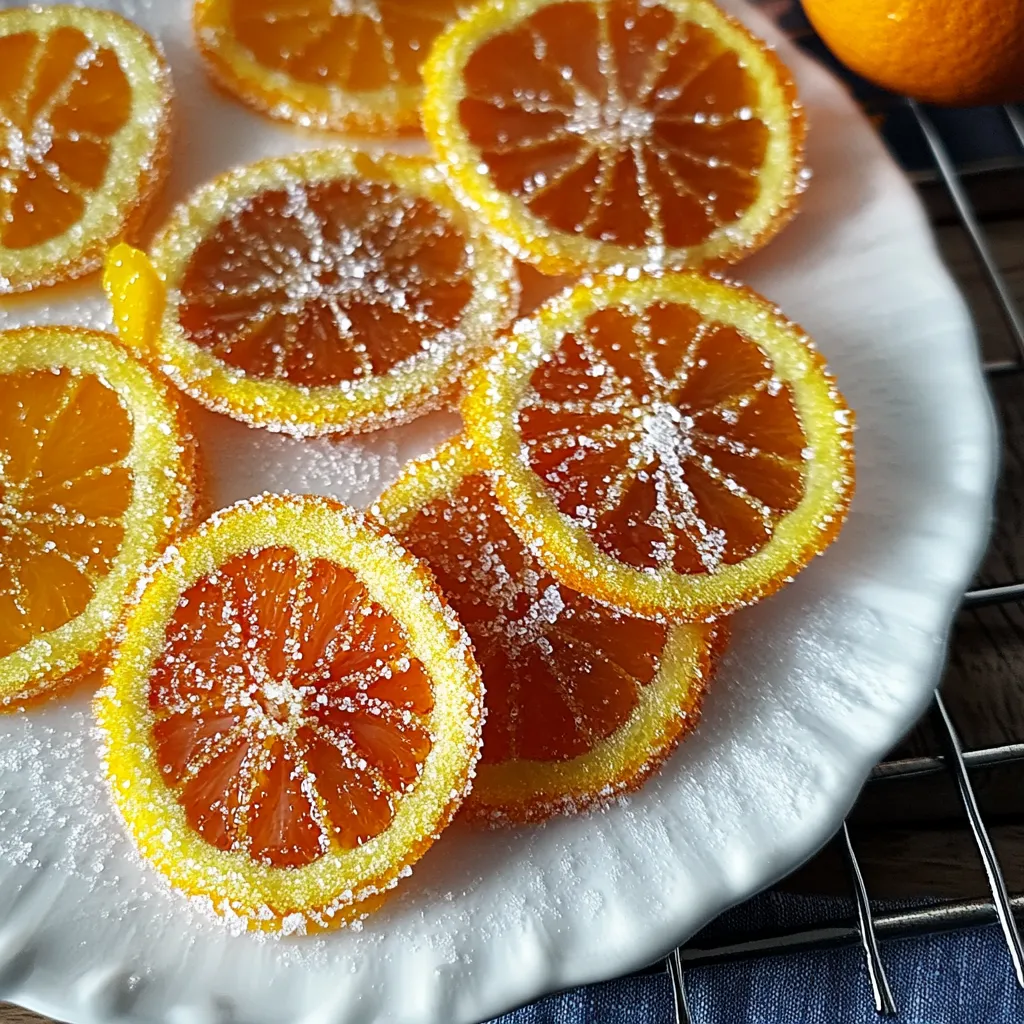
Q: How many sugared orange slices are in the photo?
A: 8